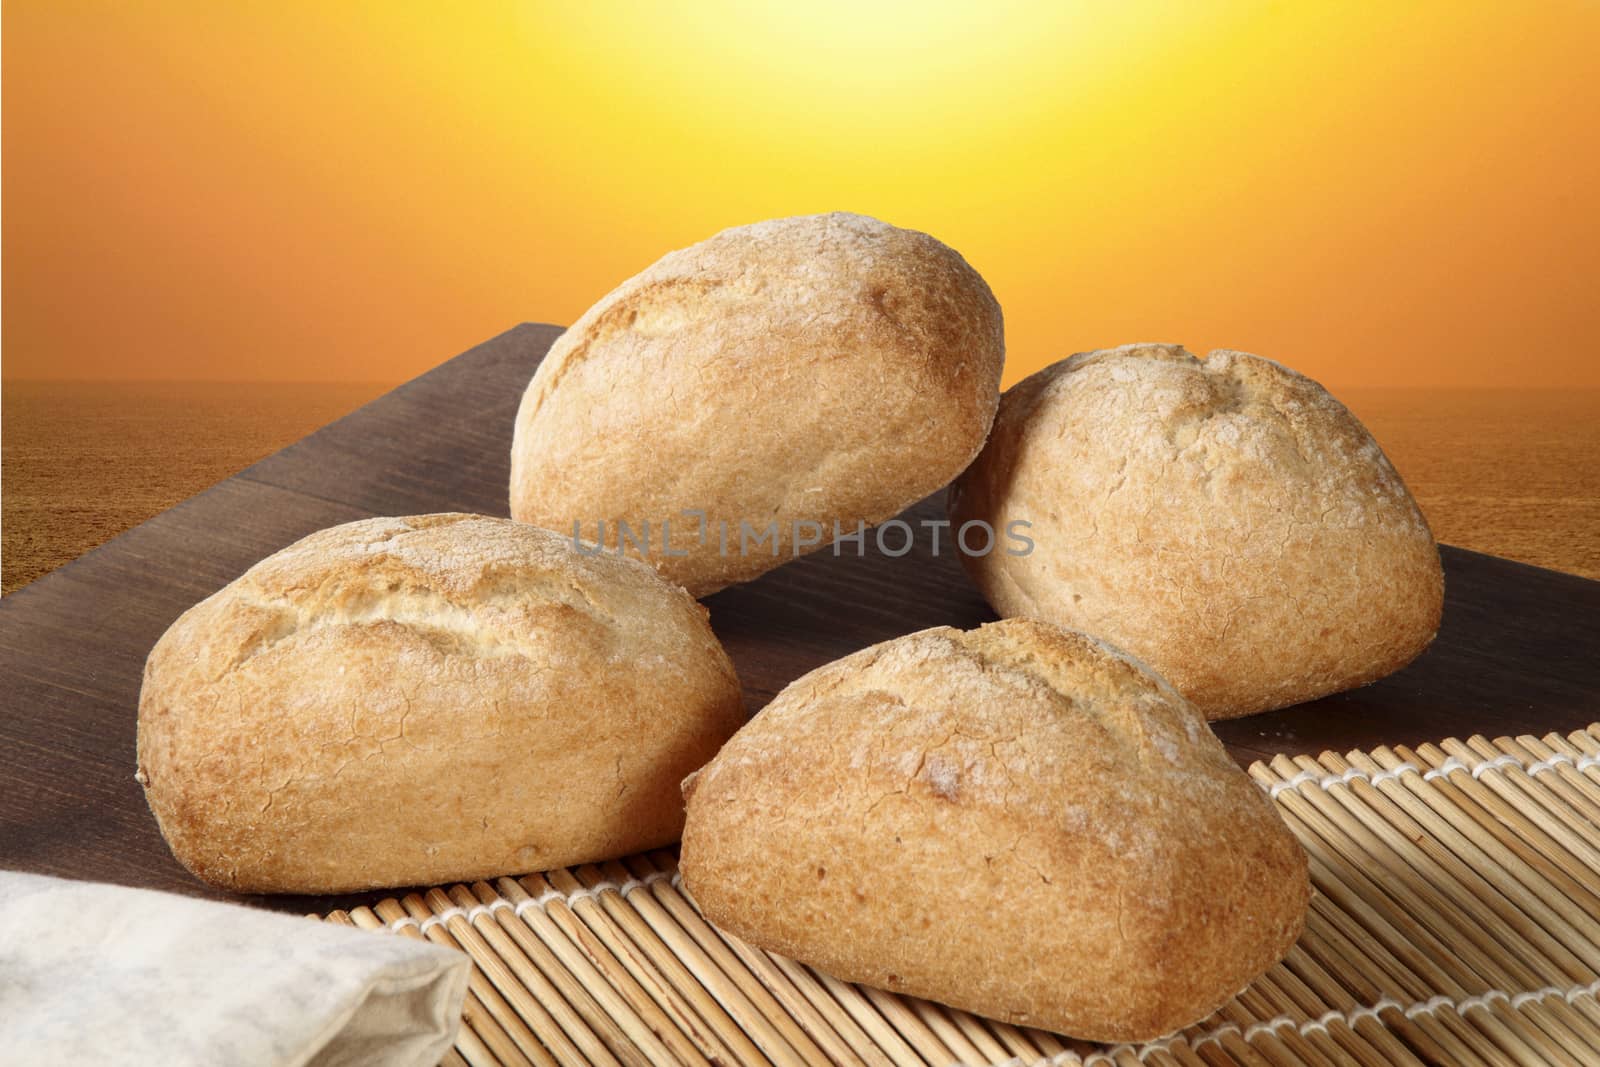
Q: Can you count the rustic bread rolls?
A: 4